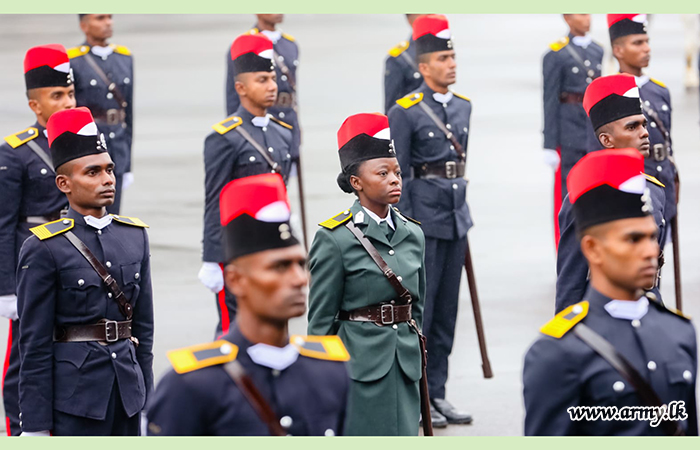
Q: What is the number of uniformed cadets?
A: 13